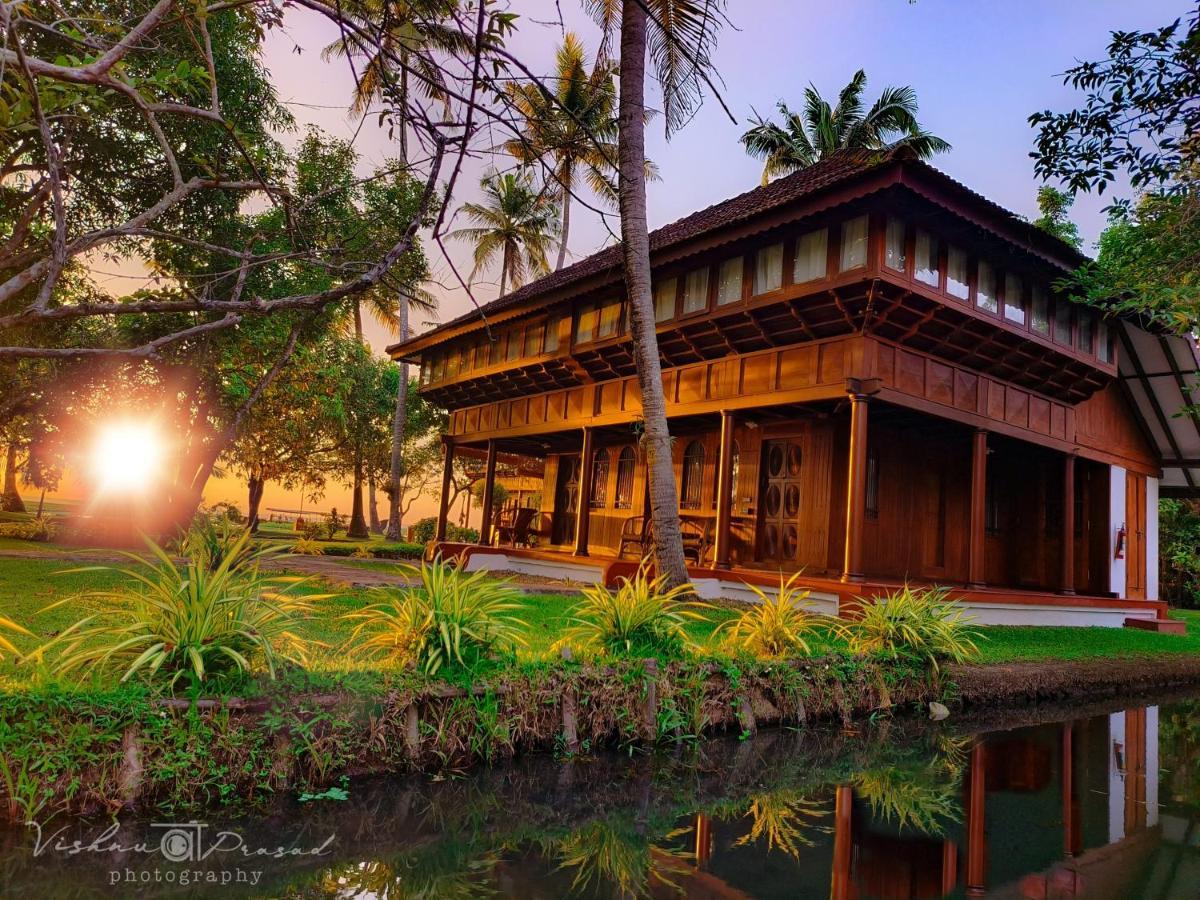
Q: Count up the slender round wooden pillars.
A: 7